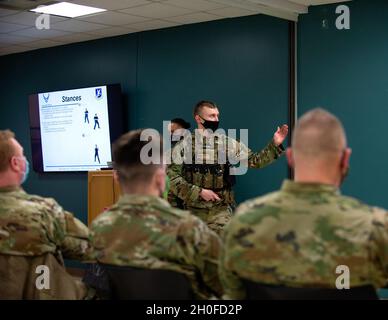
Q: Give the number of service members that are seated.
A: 3